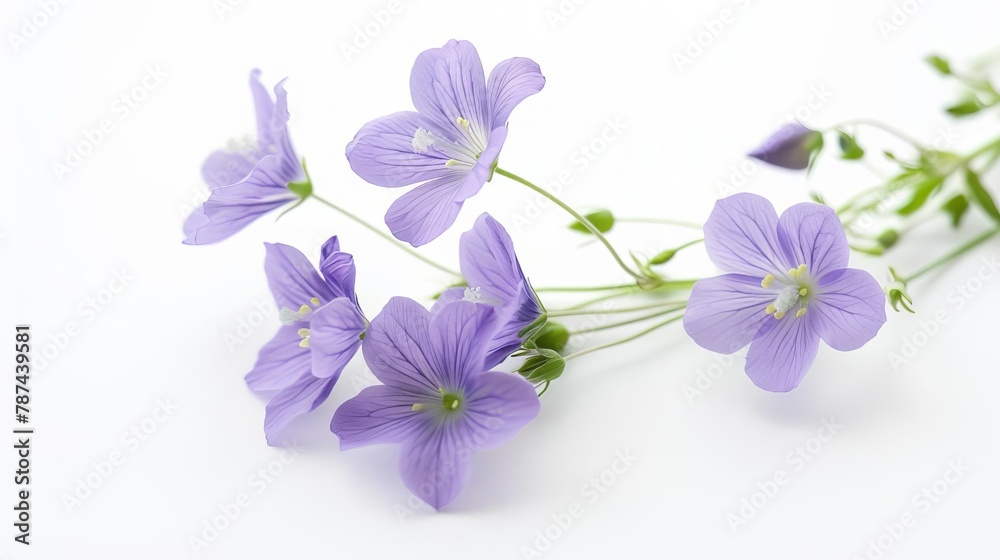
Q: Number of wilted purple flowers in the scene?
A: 0